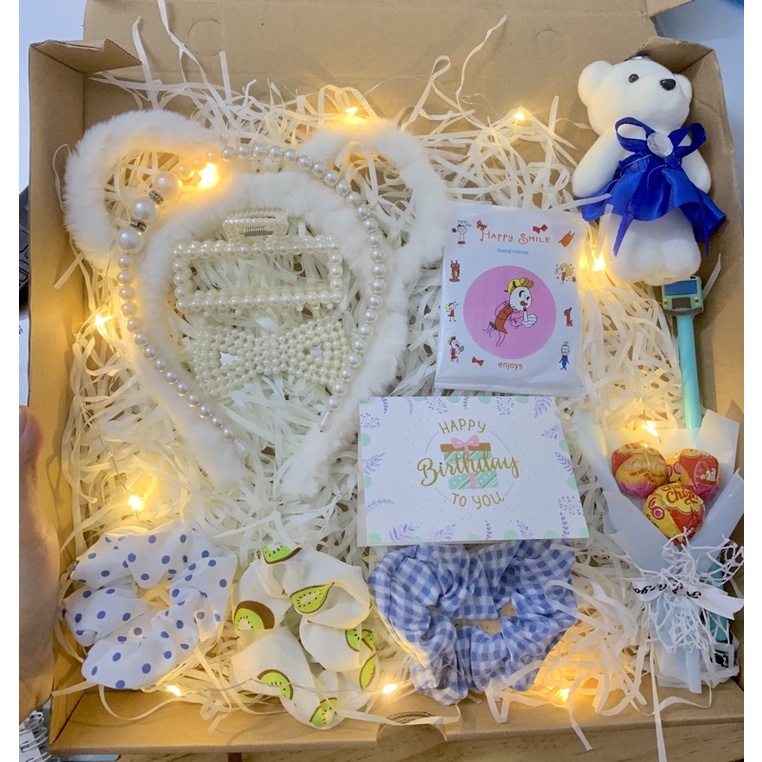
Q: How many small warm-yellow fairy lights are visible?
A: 10